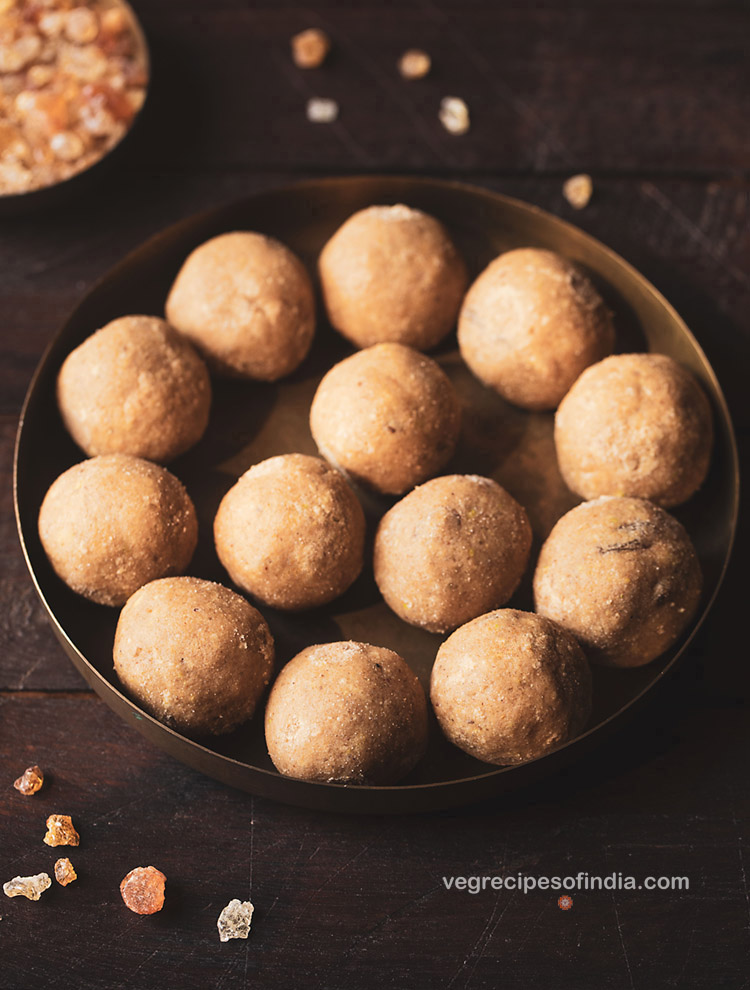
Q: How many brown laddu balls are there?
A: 13